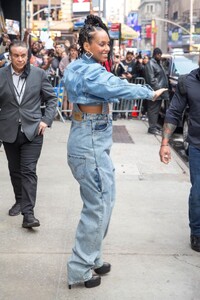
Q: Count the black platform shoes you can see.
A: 2